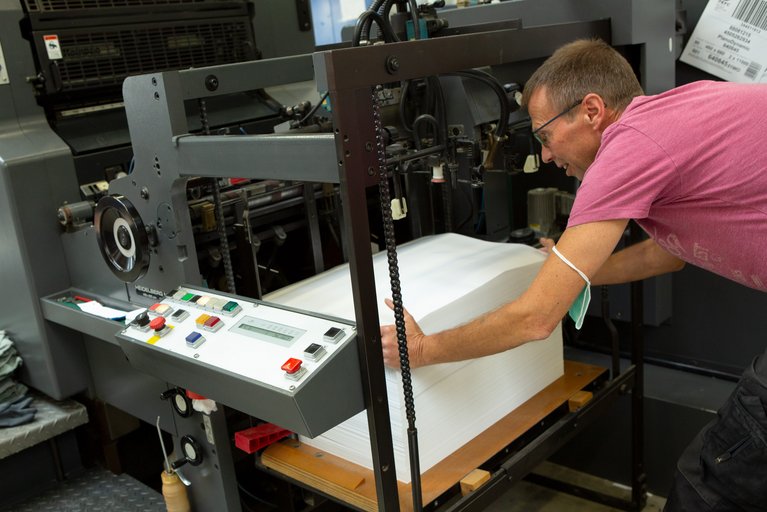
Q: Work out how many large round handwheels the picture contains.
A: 1